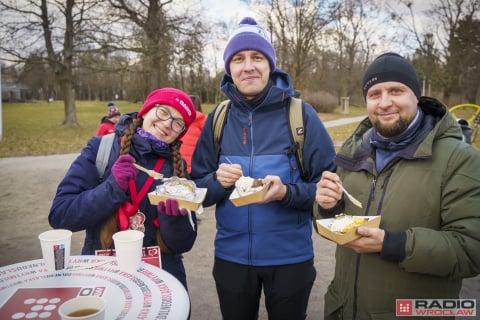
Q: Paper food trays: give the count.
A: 3